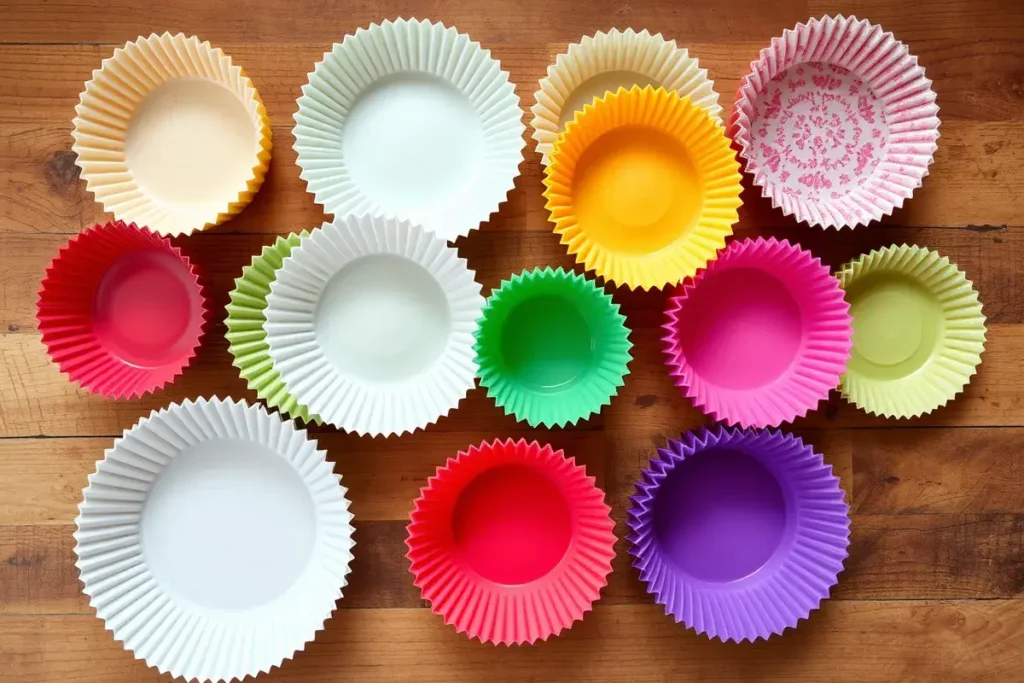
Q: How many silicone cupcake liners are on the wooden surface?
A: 14